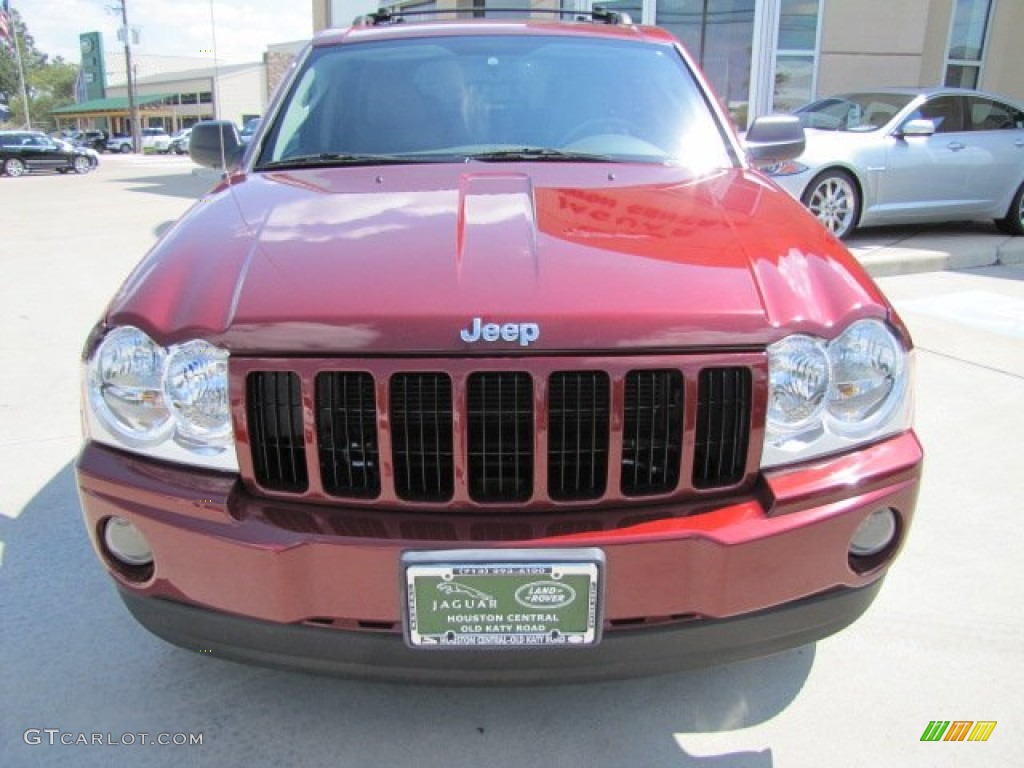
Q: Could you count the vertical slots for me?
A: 7